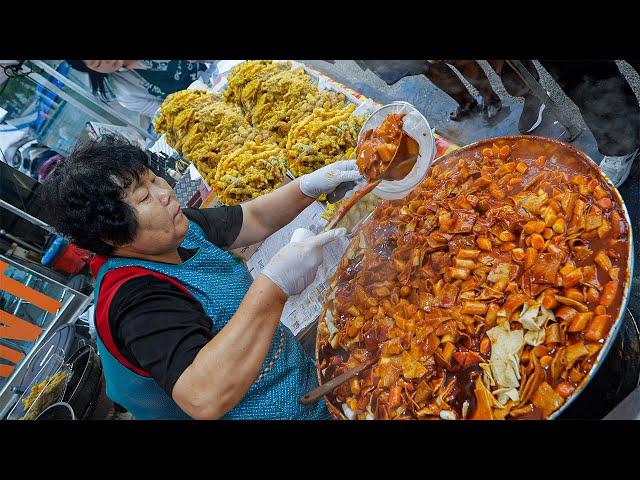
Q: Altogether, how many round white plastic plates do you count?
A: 1